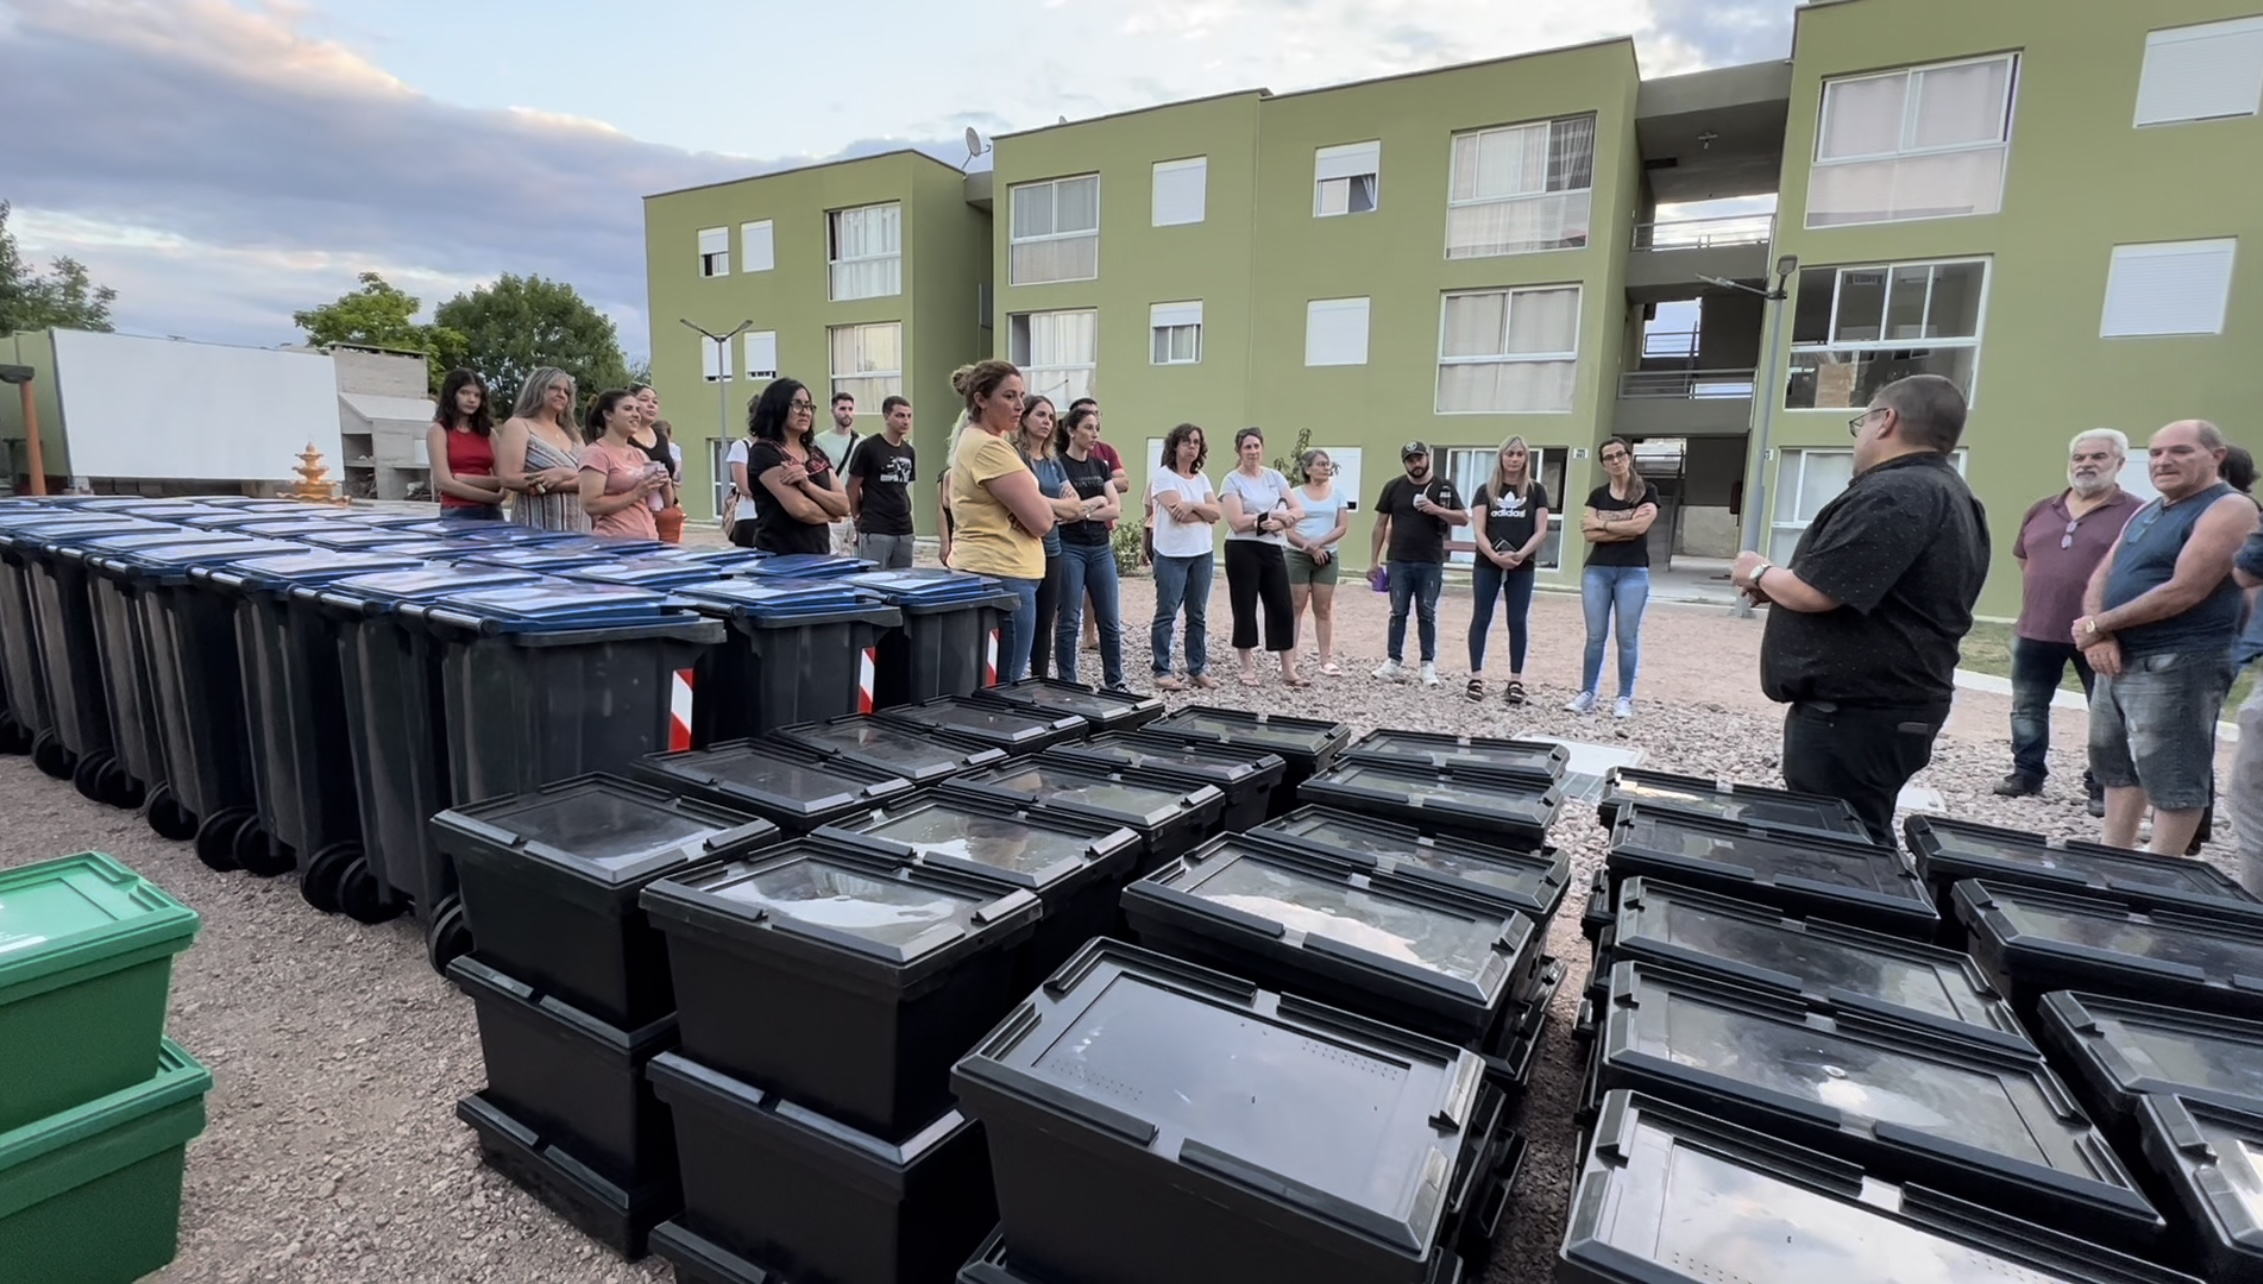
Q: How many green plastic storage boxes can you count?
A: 2